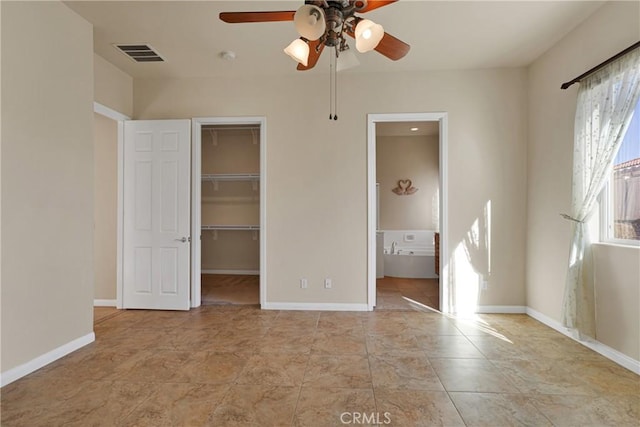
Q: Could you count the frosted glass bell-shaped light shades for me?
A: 4